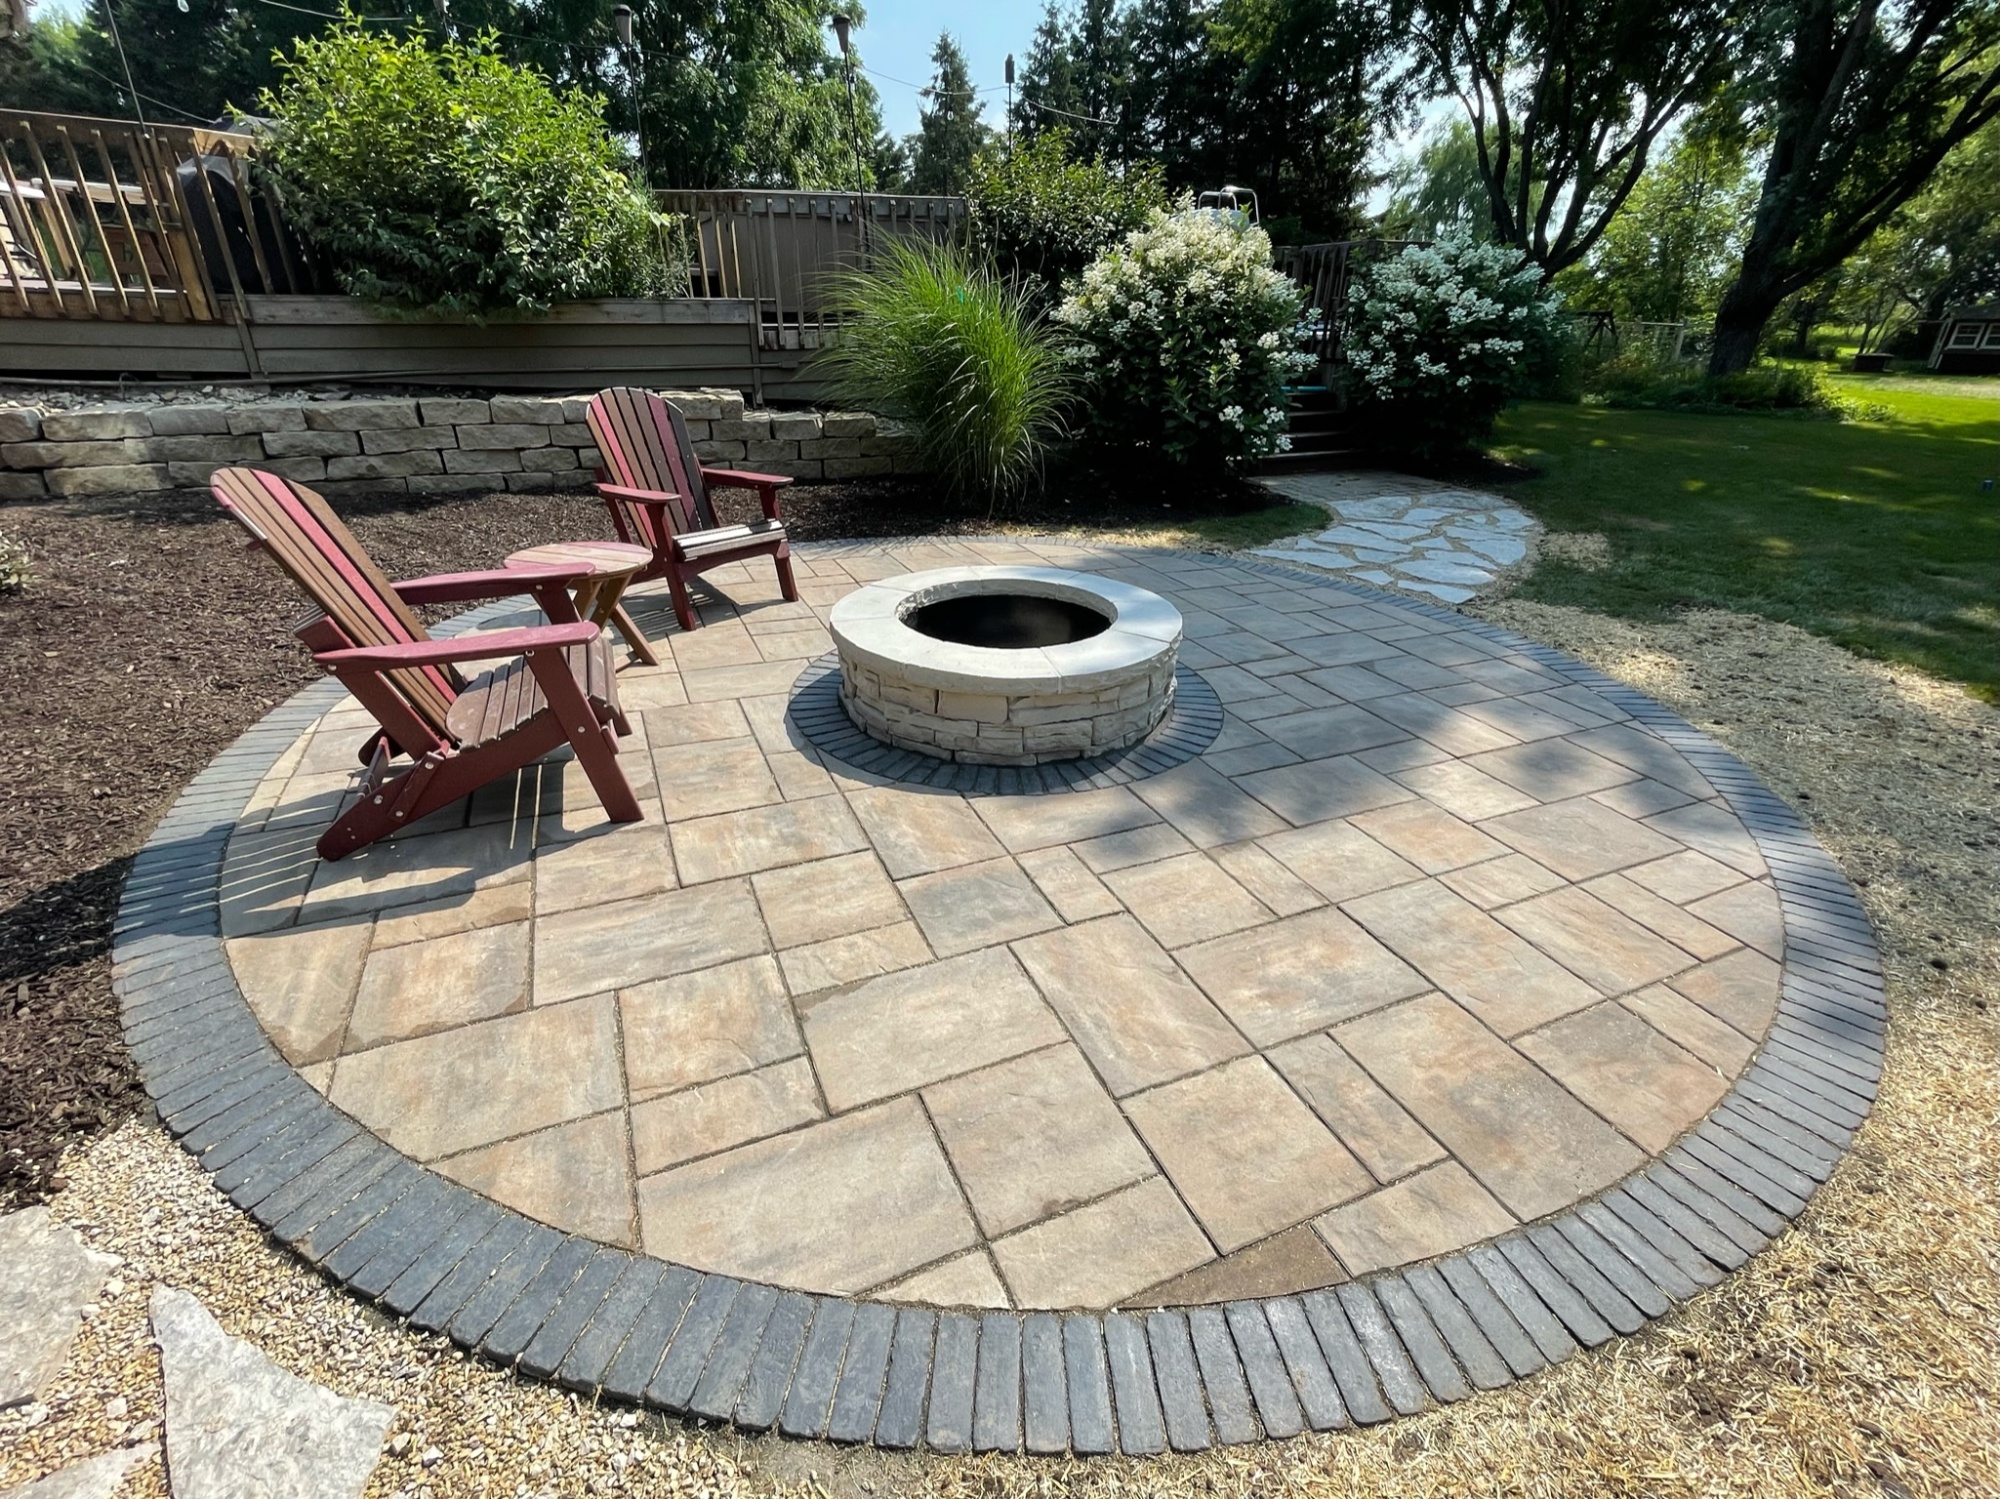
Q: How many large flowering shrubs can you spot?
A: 2